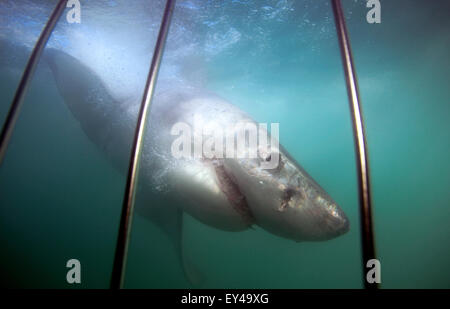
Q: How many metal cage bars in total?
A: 3